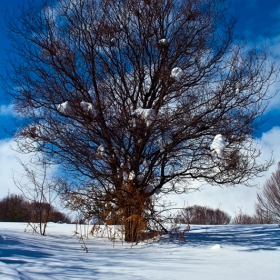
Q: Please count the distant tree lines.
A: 2